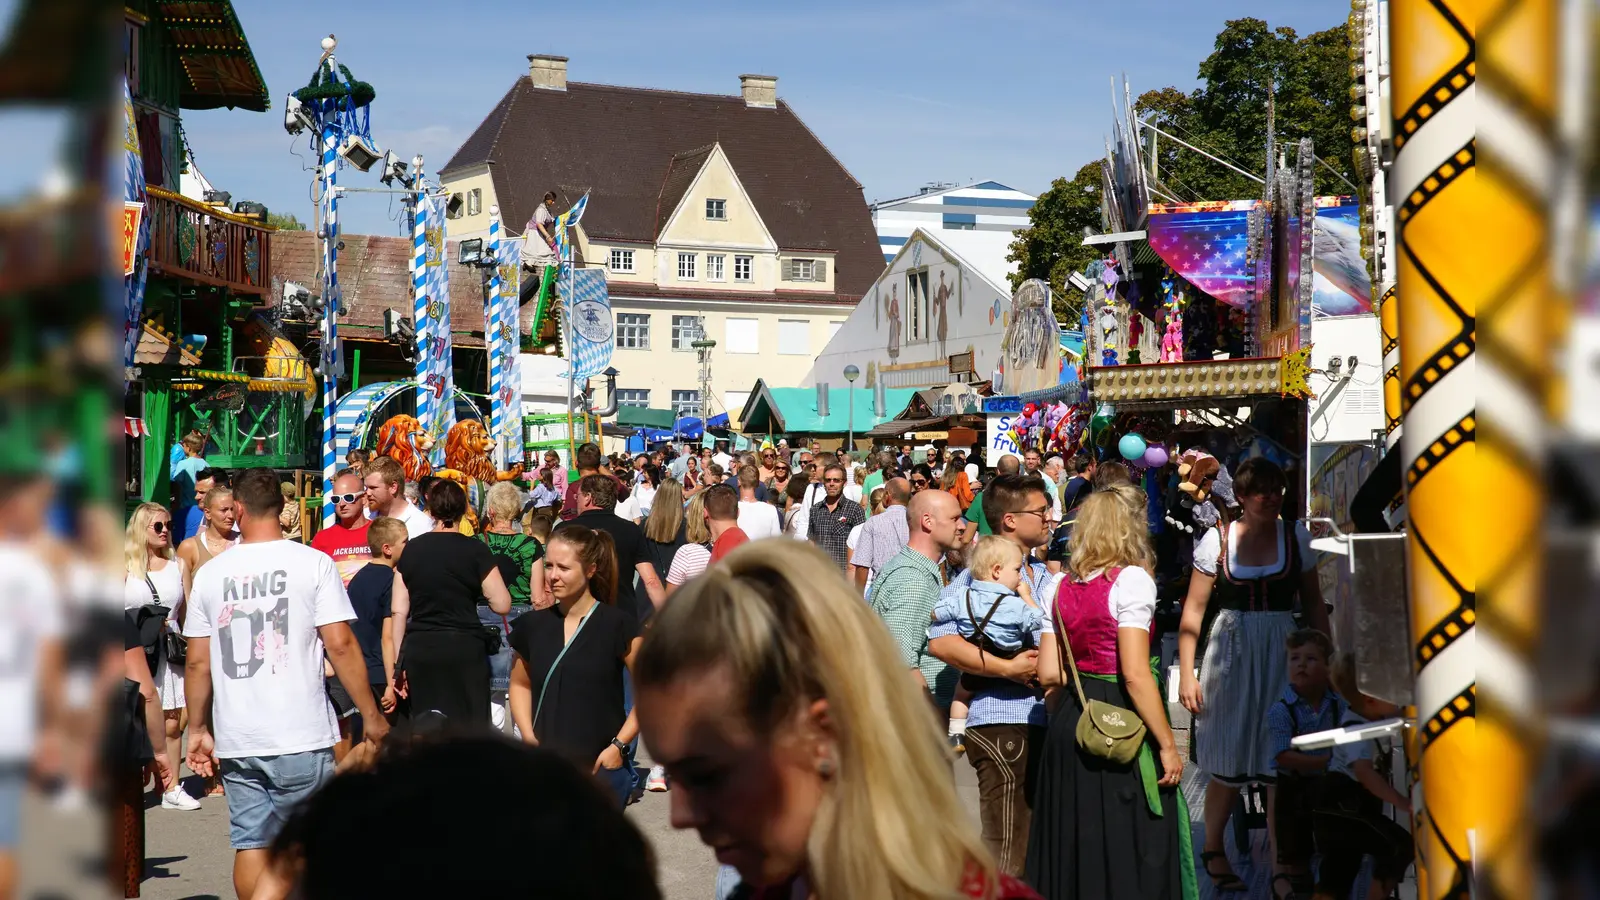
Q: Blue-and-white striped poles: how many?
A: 3